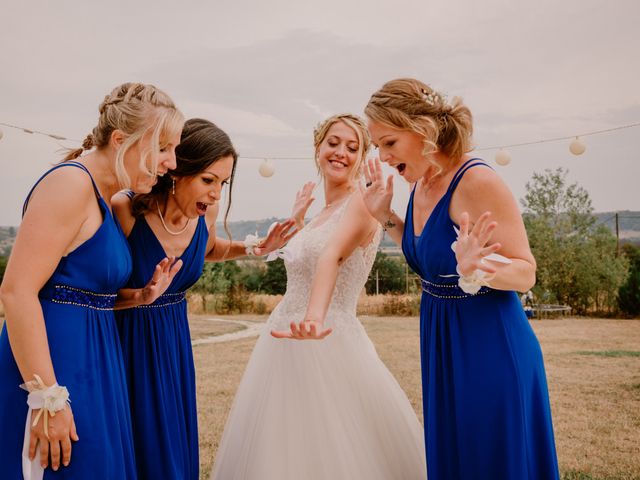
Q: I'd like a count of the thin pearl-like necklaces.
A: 1